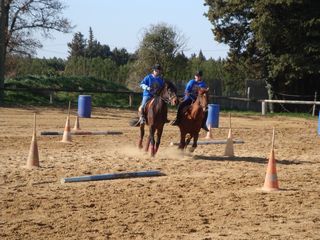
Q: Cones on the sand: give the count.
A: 6